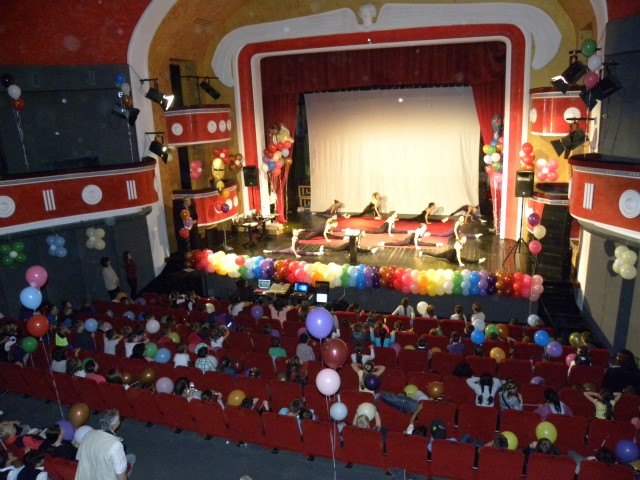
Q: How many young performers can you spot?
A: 12